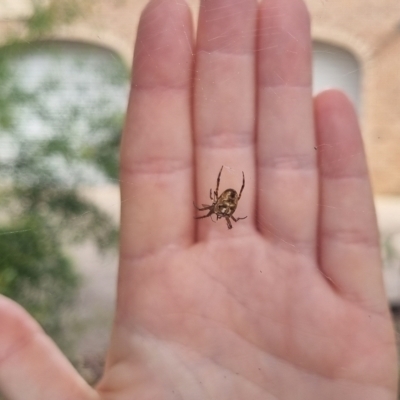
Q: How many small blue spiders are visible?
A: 0